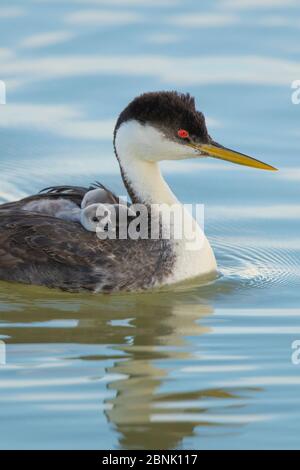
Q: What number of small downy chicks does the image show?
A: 2